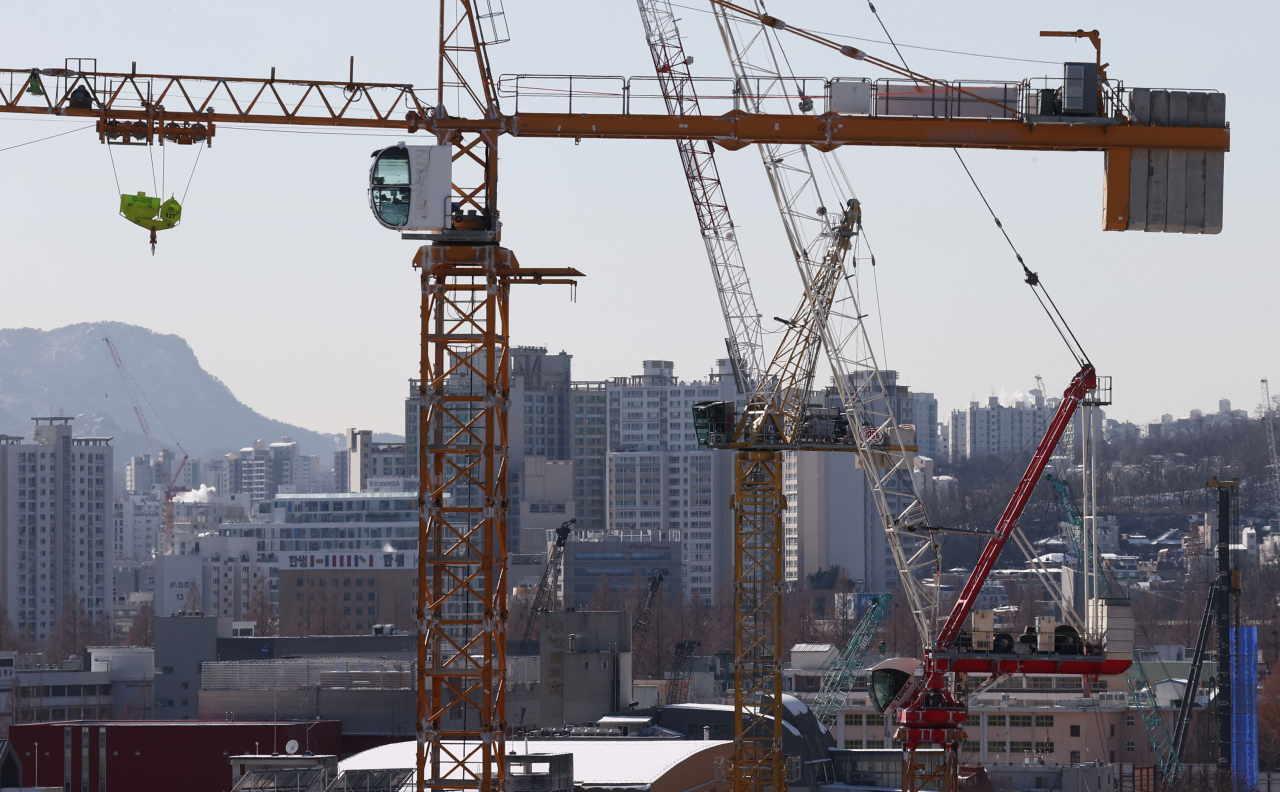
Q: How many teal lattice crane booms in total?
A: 2